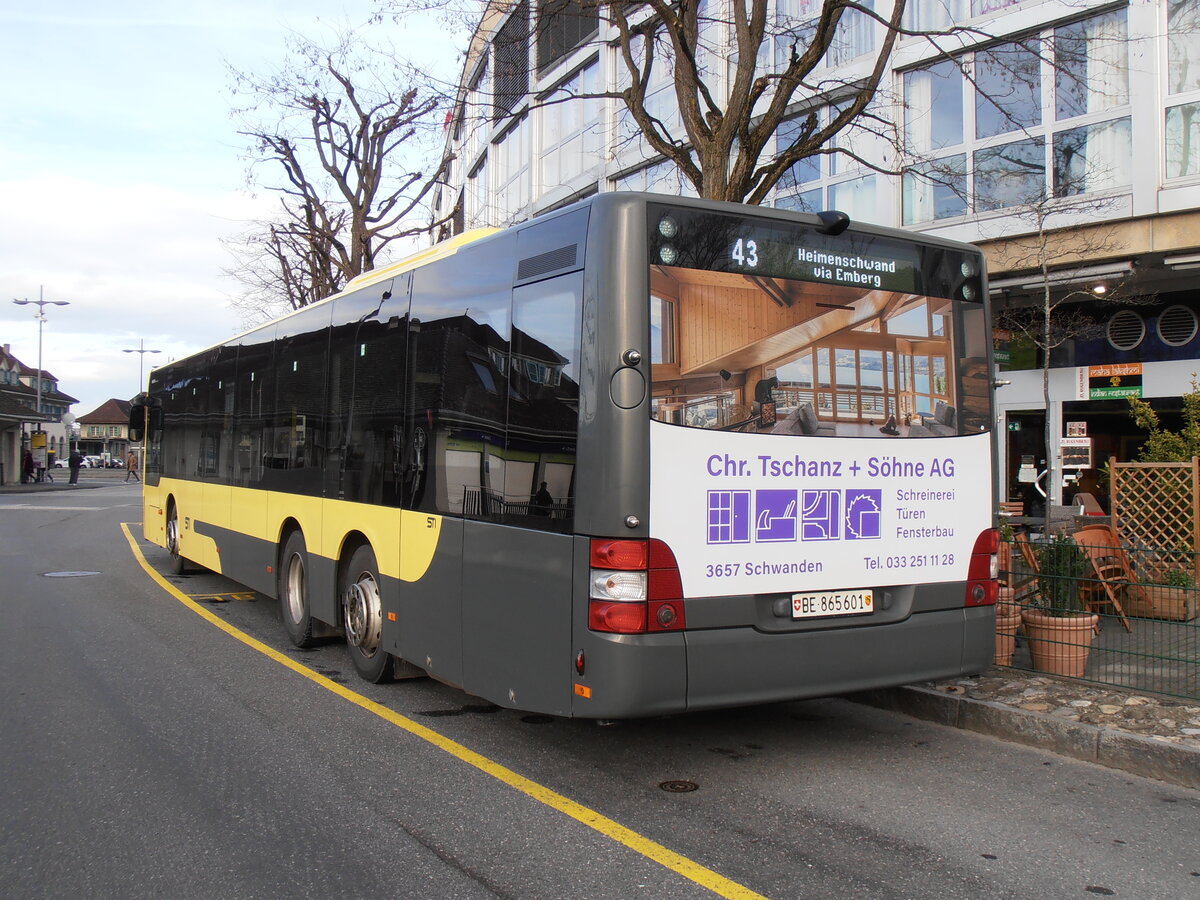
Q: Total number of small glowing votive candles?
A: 0